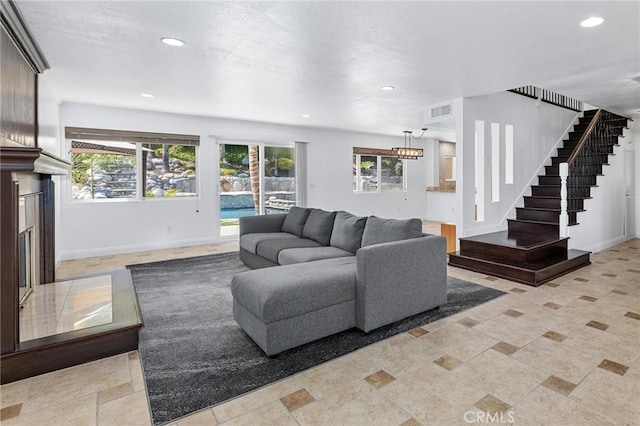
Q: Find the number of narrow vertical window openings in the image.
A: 3